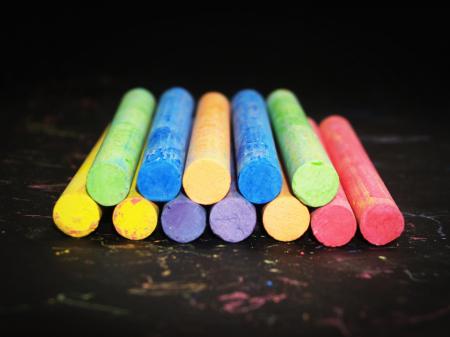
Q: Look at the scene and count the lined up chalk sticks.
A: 12